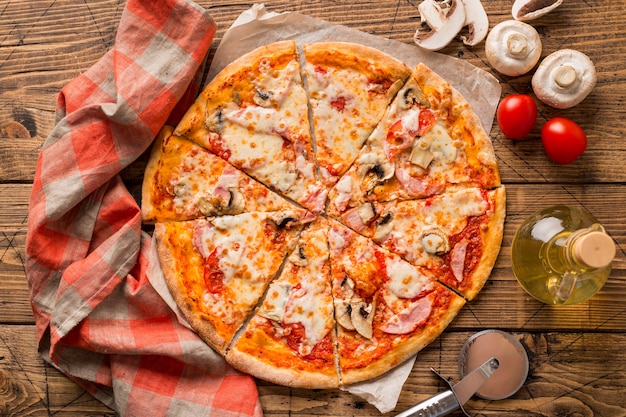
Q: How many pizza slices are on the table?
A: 8